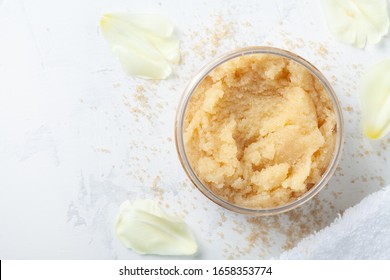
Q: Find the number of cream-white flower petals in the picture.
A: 4